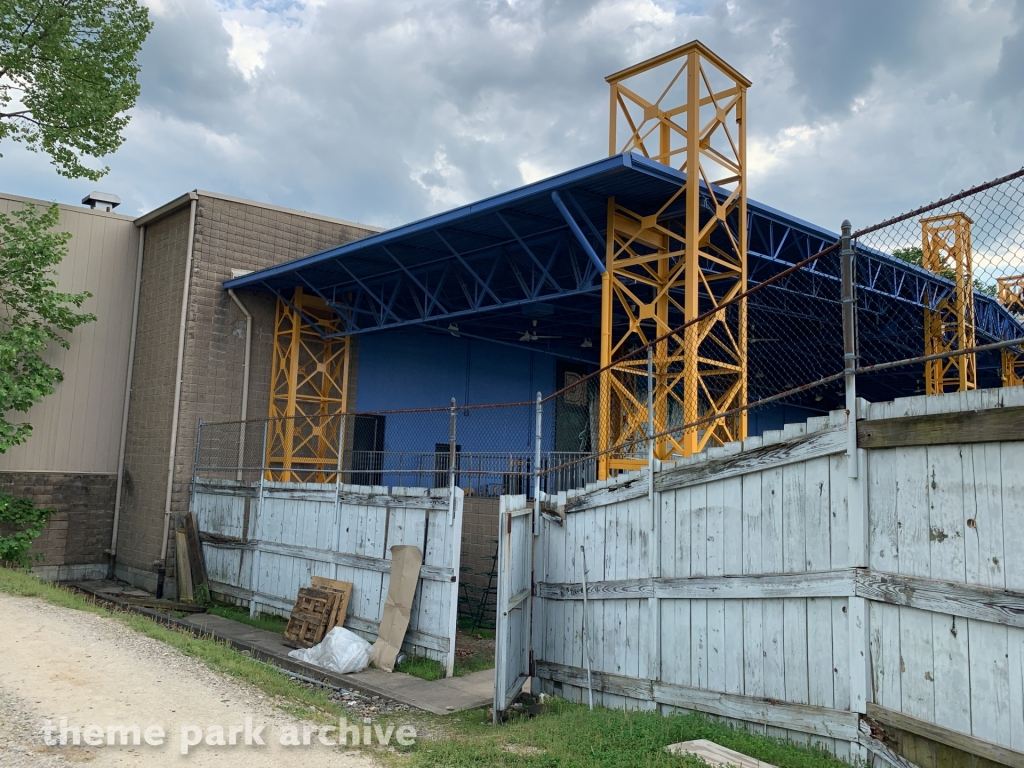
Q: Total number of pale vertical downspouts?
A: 3